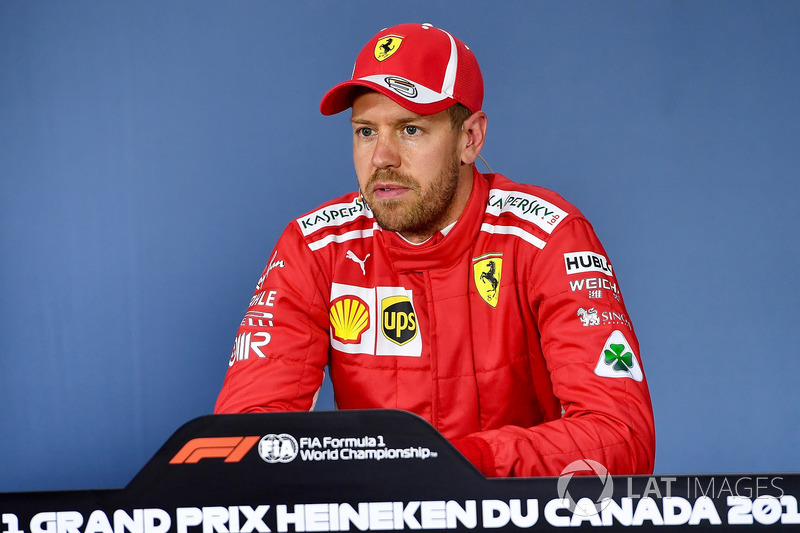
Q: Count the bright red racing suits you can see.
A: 1